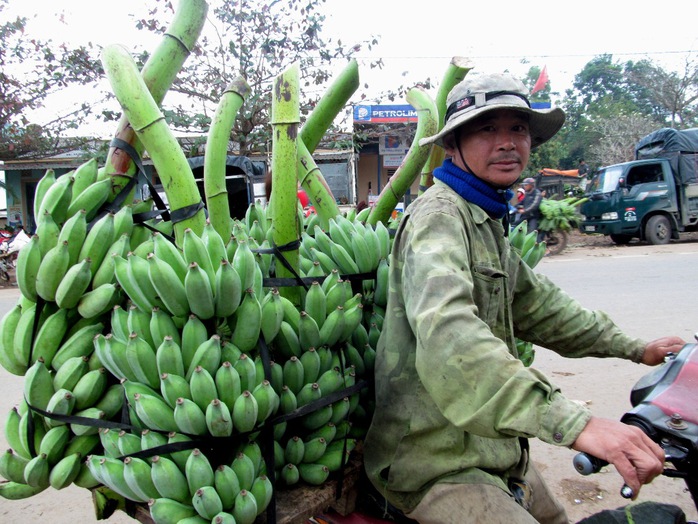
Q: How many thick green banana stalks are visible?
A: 8